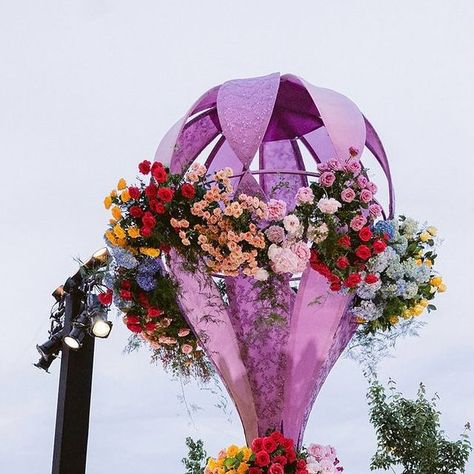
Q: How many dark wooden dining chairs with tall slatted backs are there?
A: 0